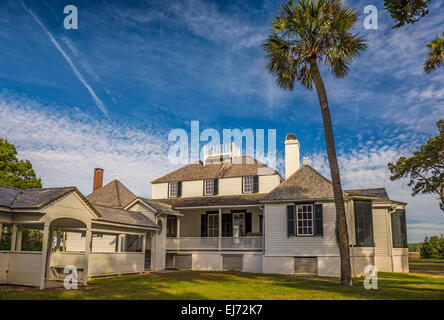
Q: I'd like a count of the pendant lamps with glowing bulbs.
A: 0